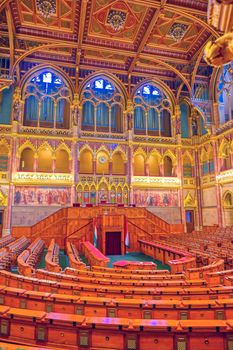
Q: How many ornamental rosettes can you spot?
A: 3